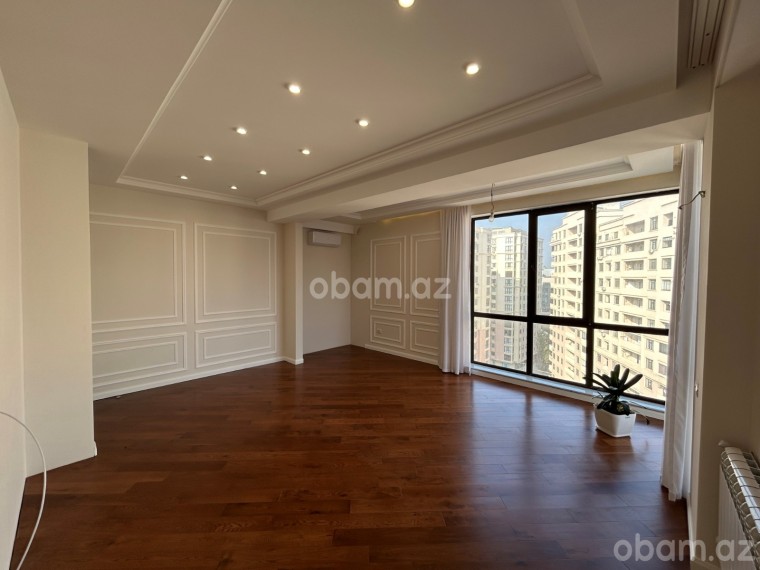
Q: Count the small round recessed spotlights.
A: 10